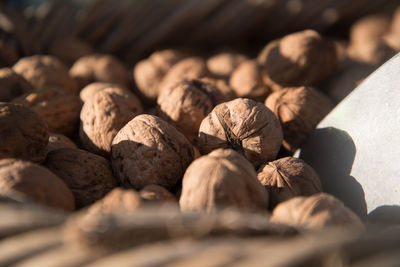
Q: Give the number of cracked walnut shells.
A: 0